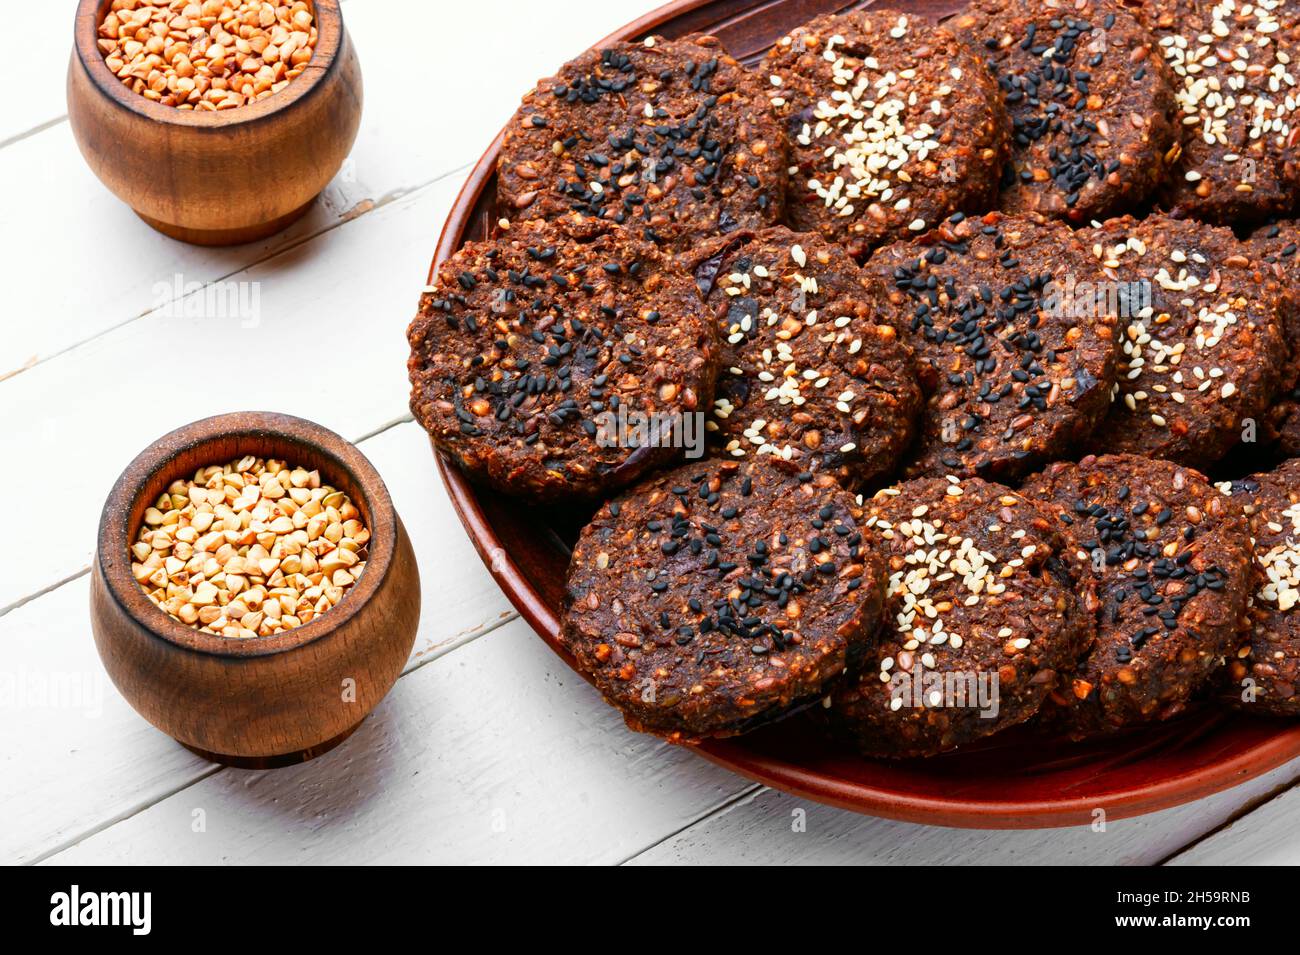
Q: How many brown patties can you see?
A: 13